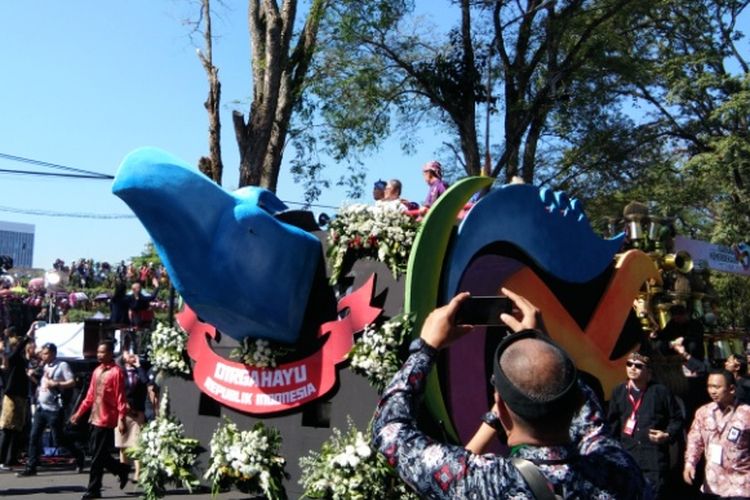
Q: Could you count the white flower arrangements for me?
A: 7